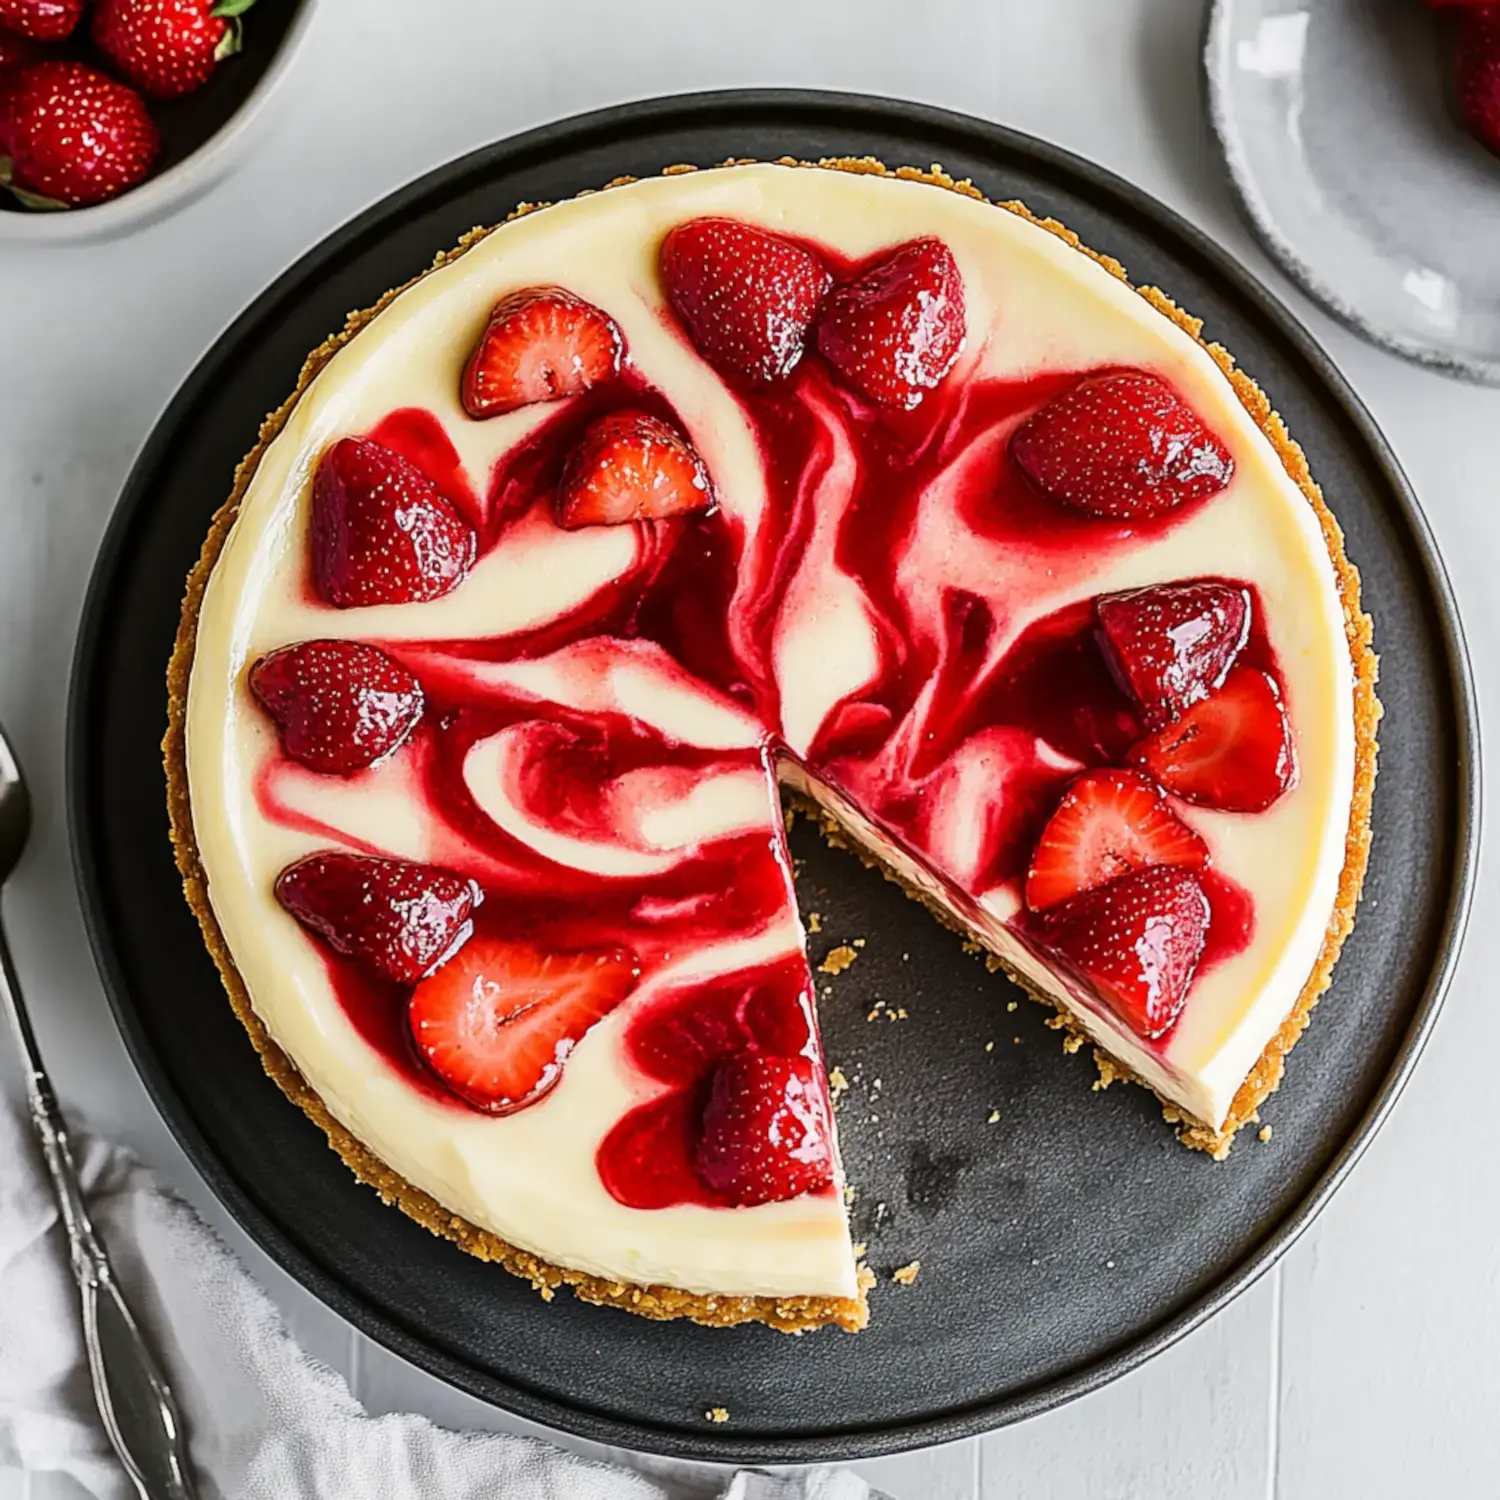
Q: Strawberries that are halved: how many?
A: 5